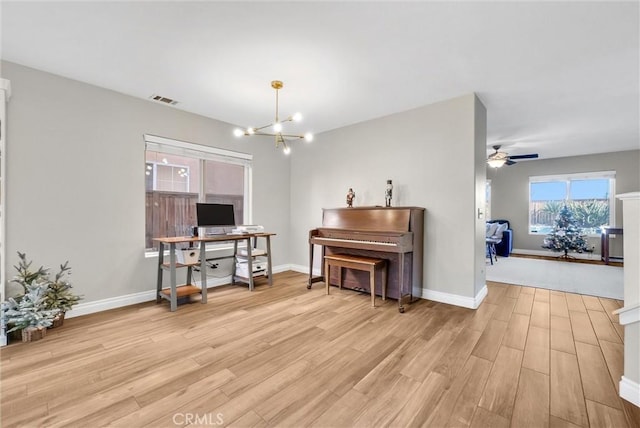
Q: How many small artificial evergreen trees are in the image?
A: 3